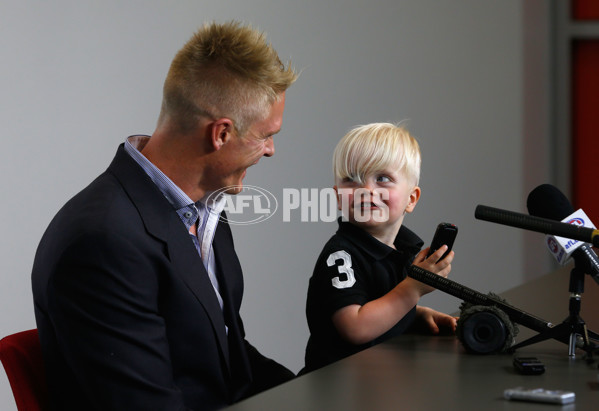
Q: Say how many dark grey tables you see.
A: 1